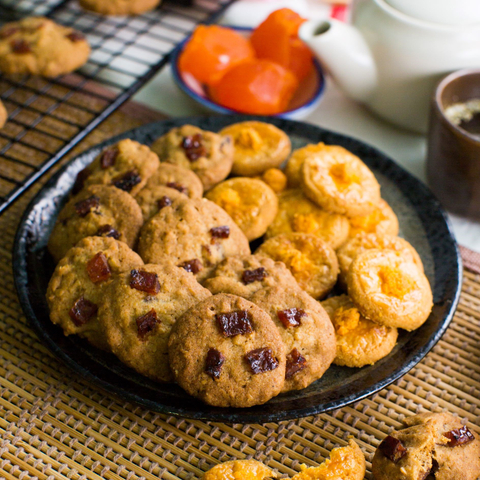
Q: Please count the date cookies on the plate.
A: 11